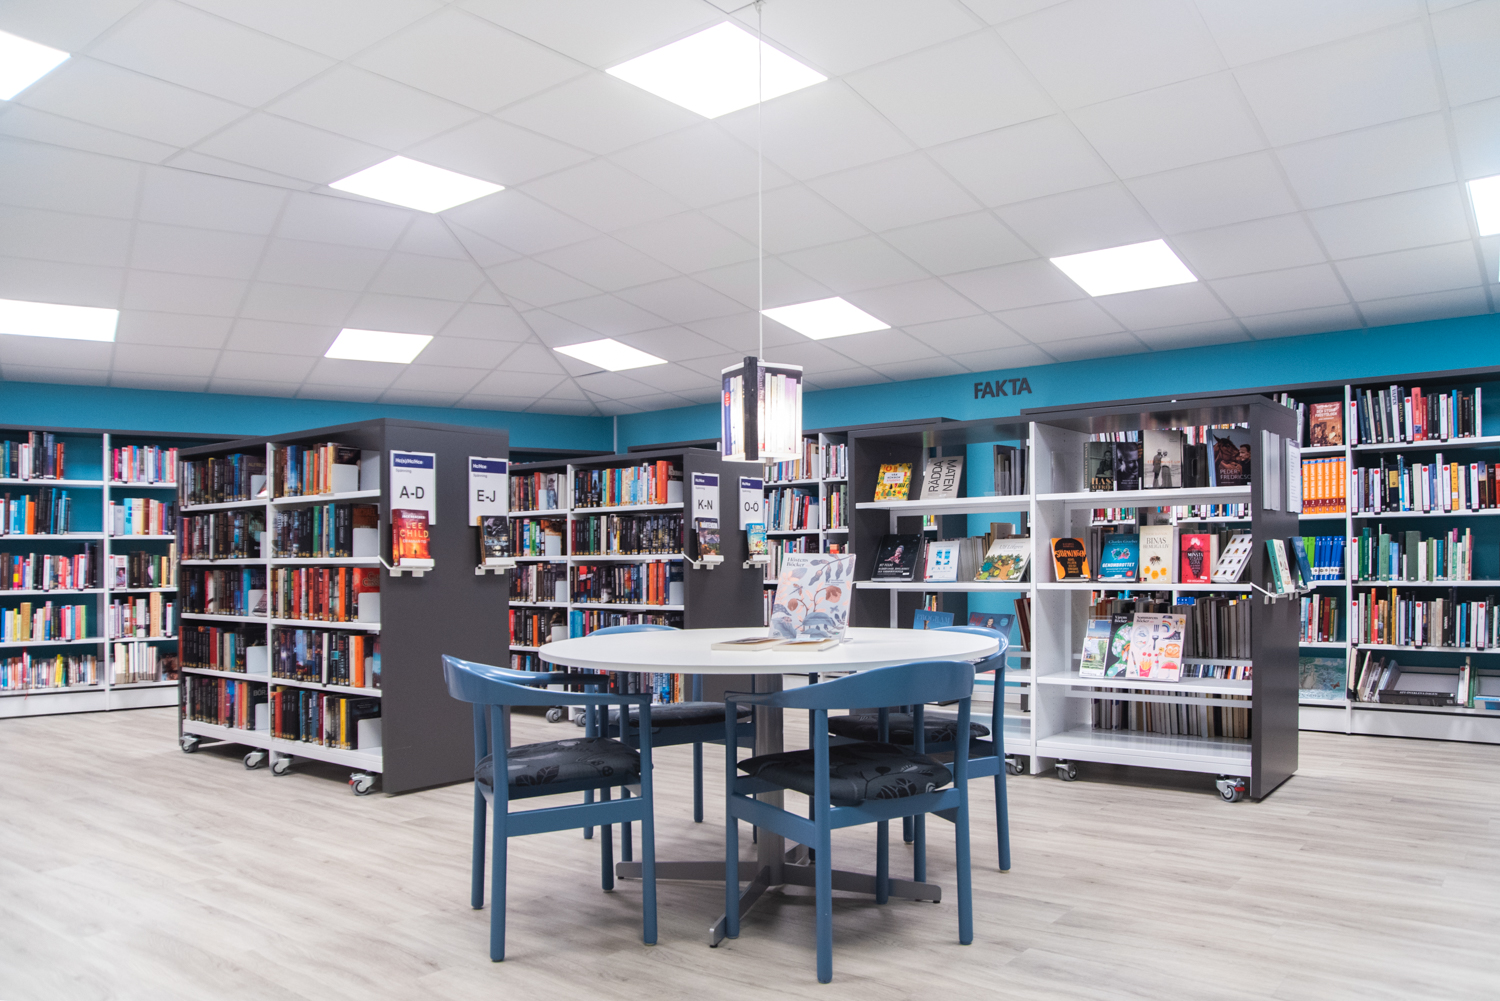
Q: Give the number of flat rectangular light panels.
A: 9